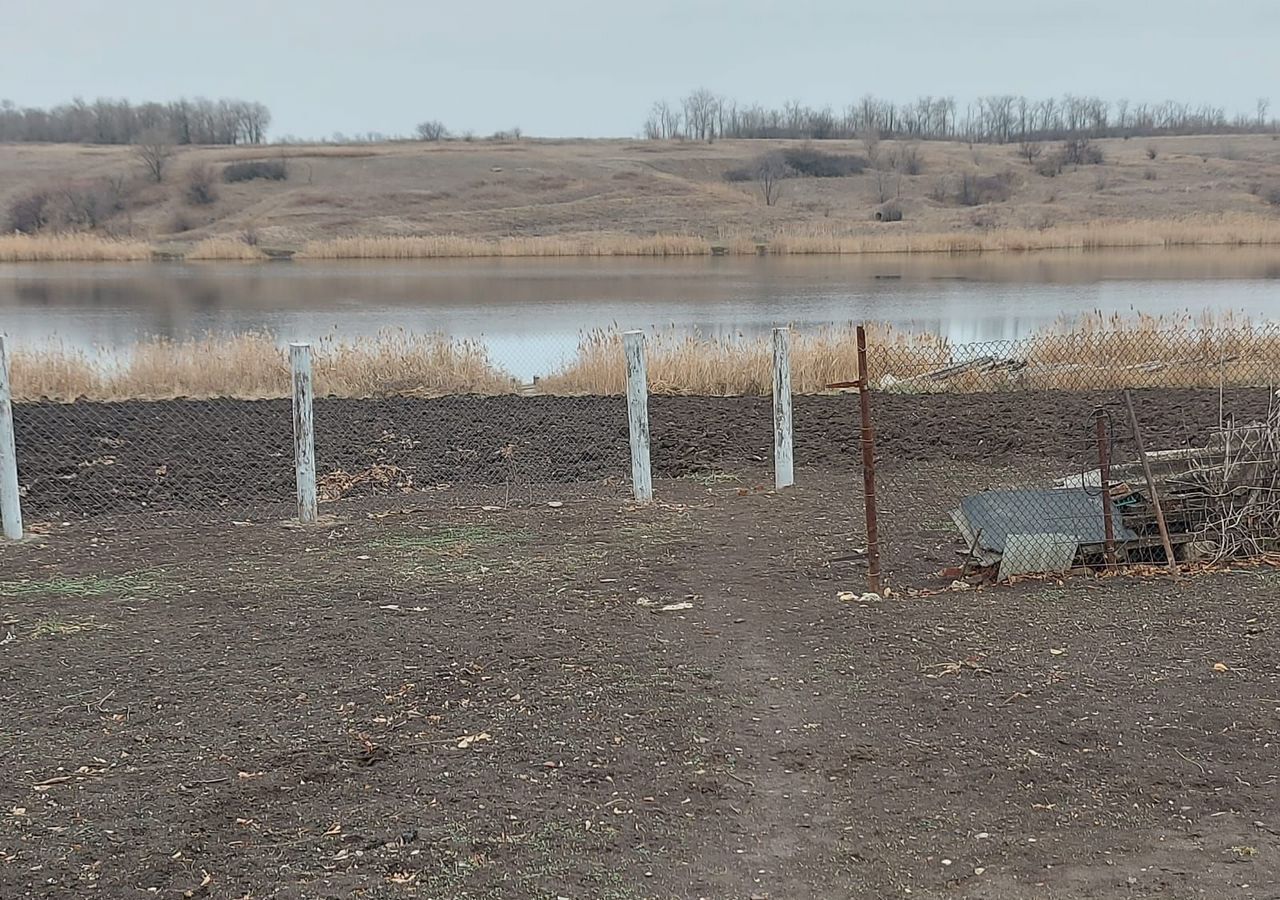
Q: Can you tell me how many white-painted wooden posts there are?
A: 4